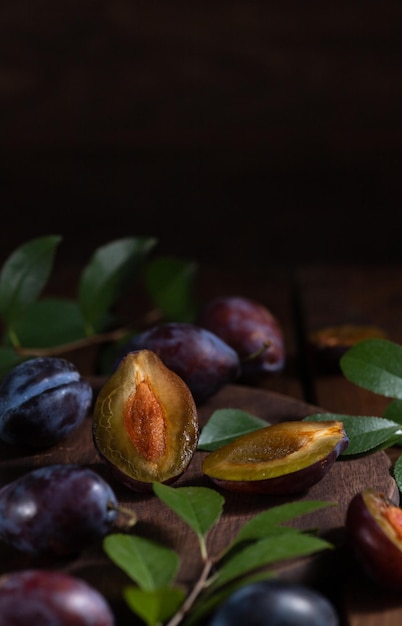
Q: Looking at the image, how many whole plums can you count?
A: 6